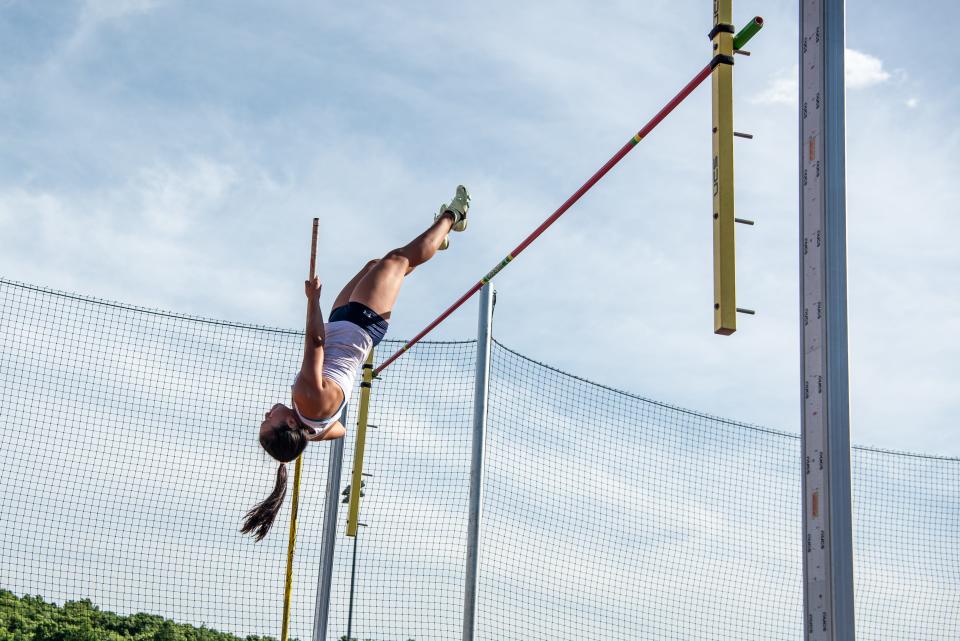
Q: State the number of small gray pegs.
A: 8